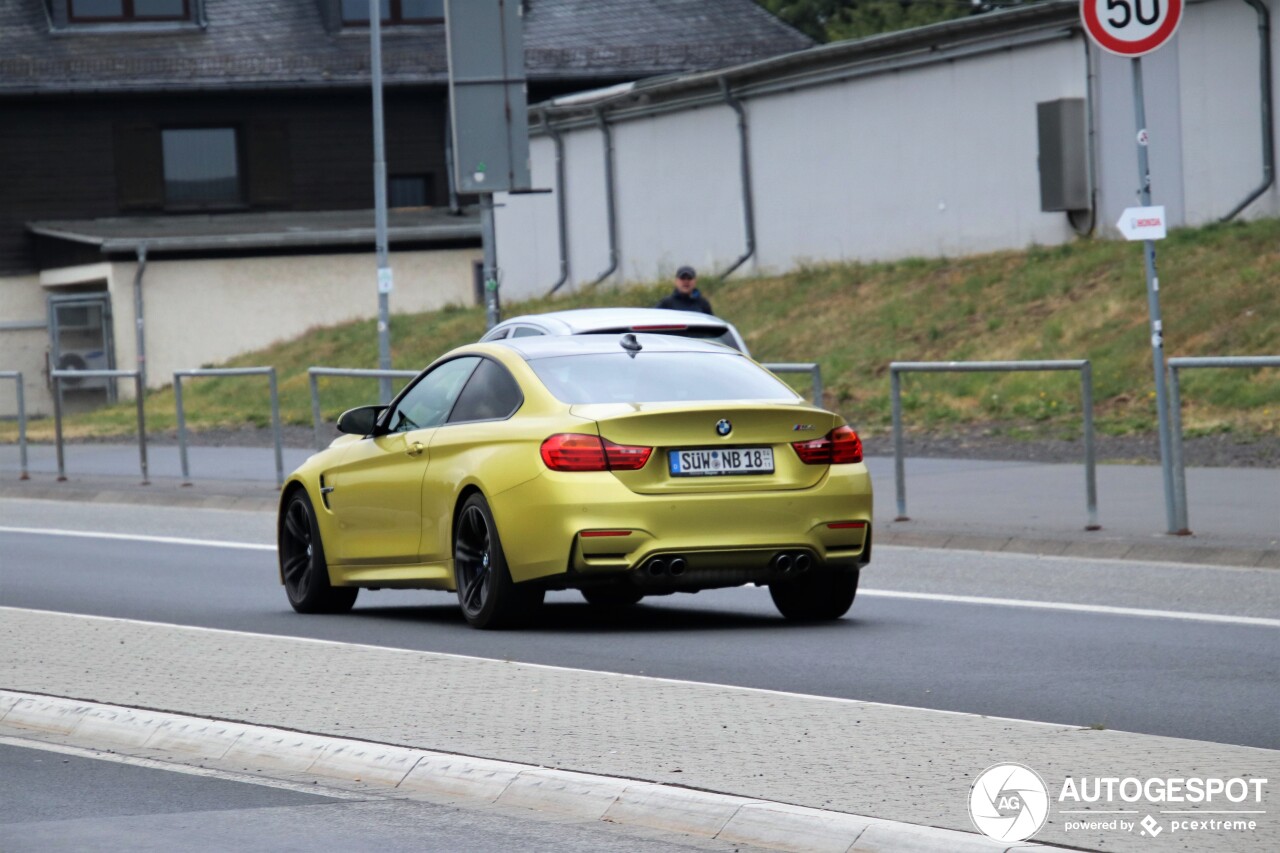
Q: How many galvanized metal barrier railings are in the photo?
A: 7